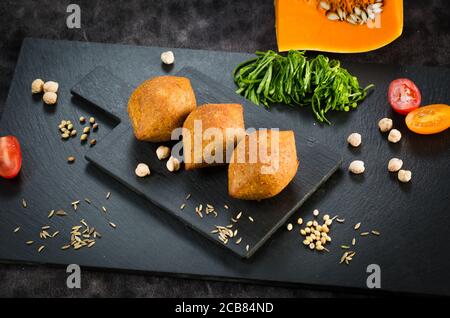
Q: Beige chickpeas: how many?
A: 13